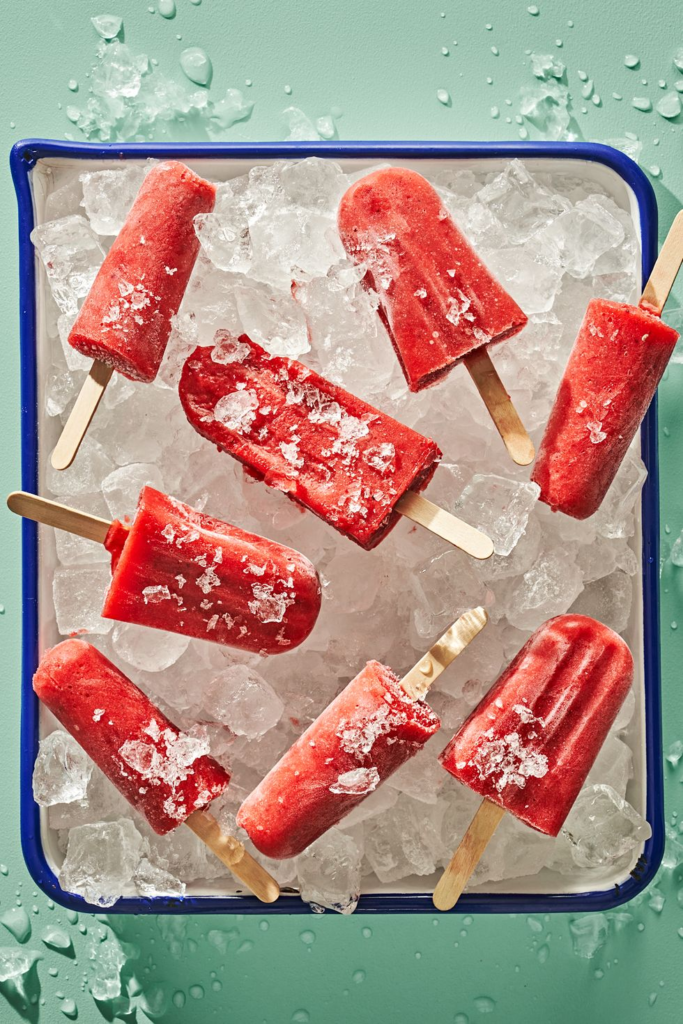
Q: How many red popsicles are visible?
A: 8